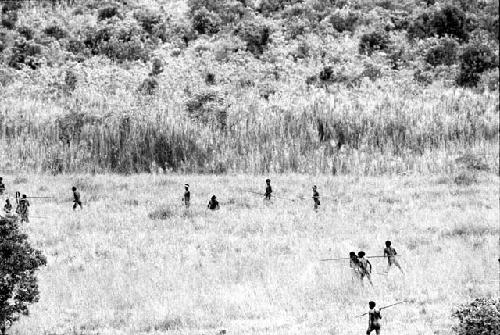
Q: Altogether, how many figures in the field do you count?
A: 12